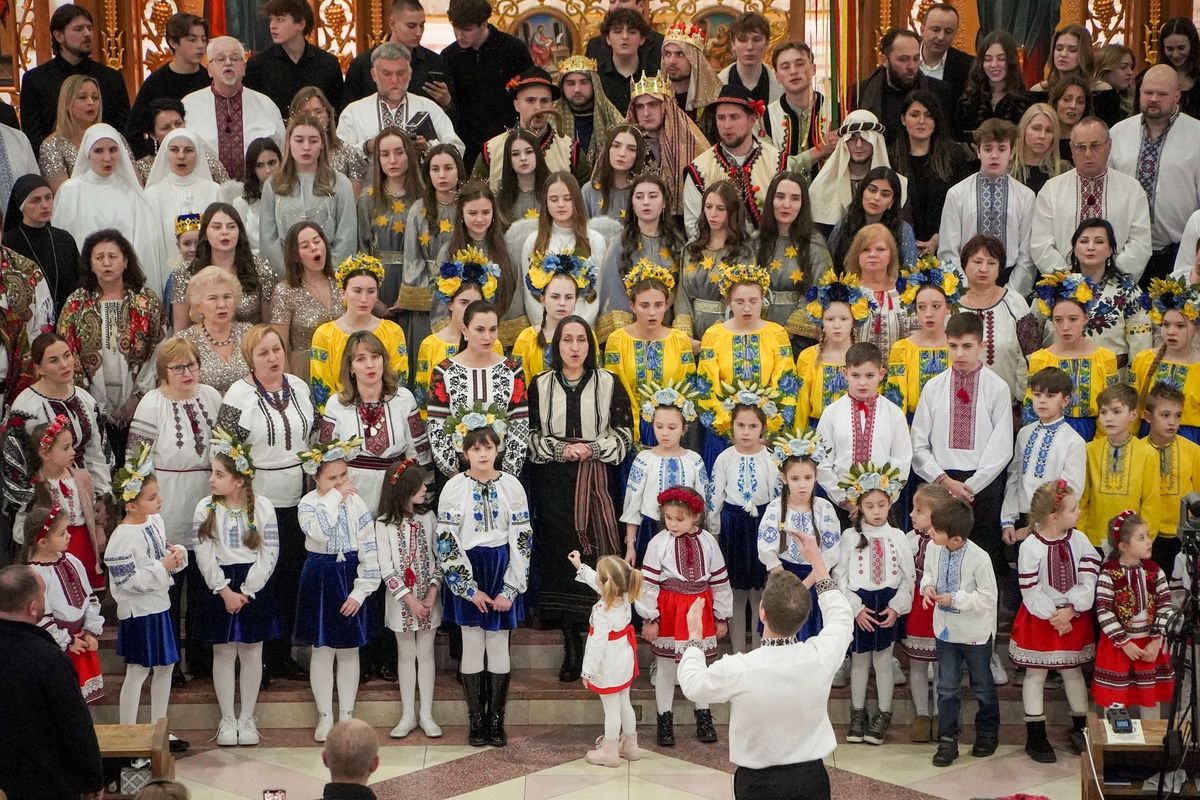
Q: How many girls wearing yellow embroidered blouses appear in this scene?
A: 9